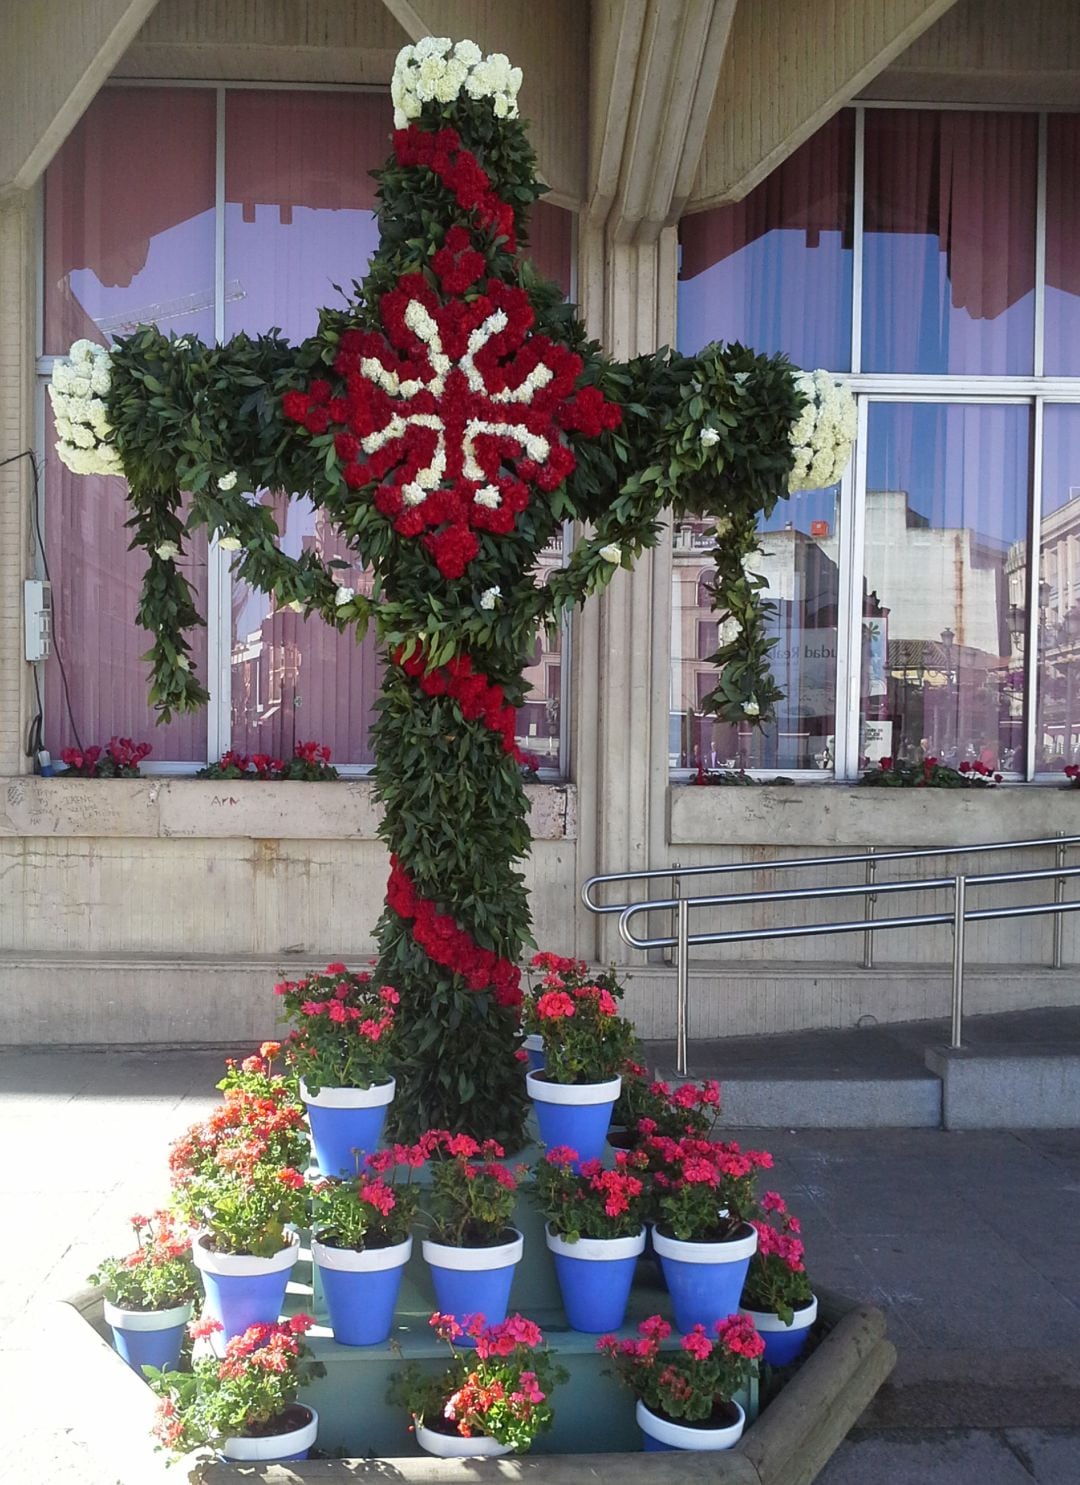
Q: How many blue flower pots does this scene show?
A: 13